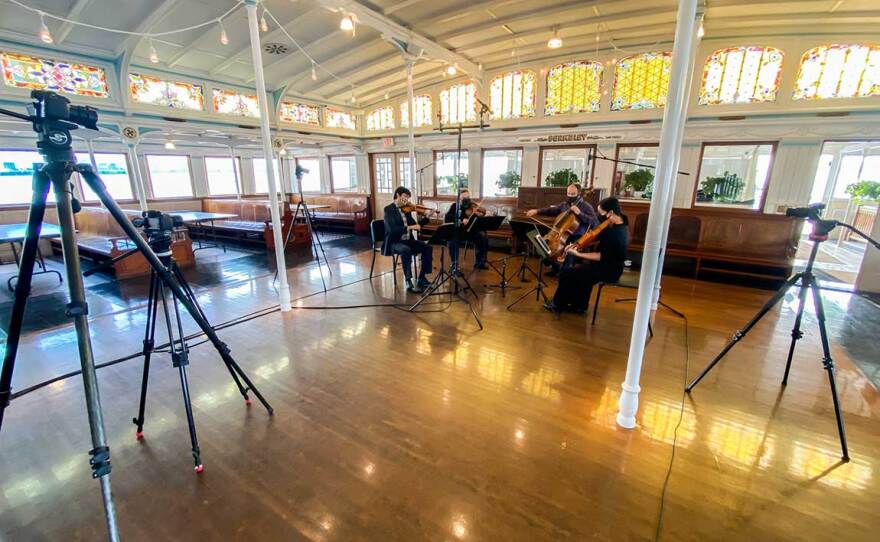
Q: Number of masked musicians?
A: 4